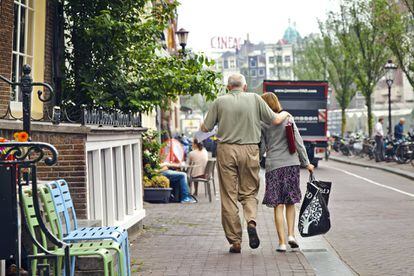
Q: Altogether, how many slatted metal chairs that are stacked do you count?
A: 4